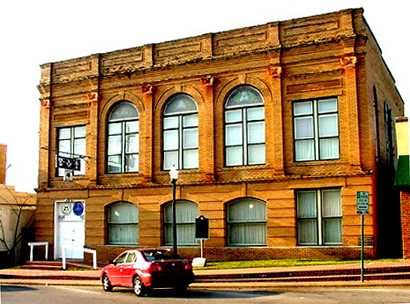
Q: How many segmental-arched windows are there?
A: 3